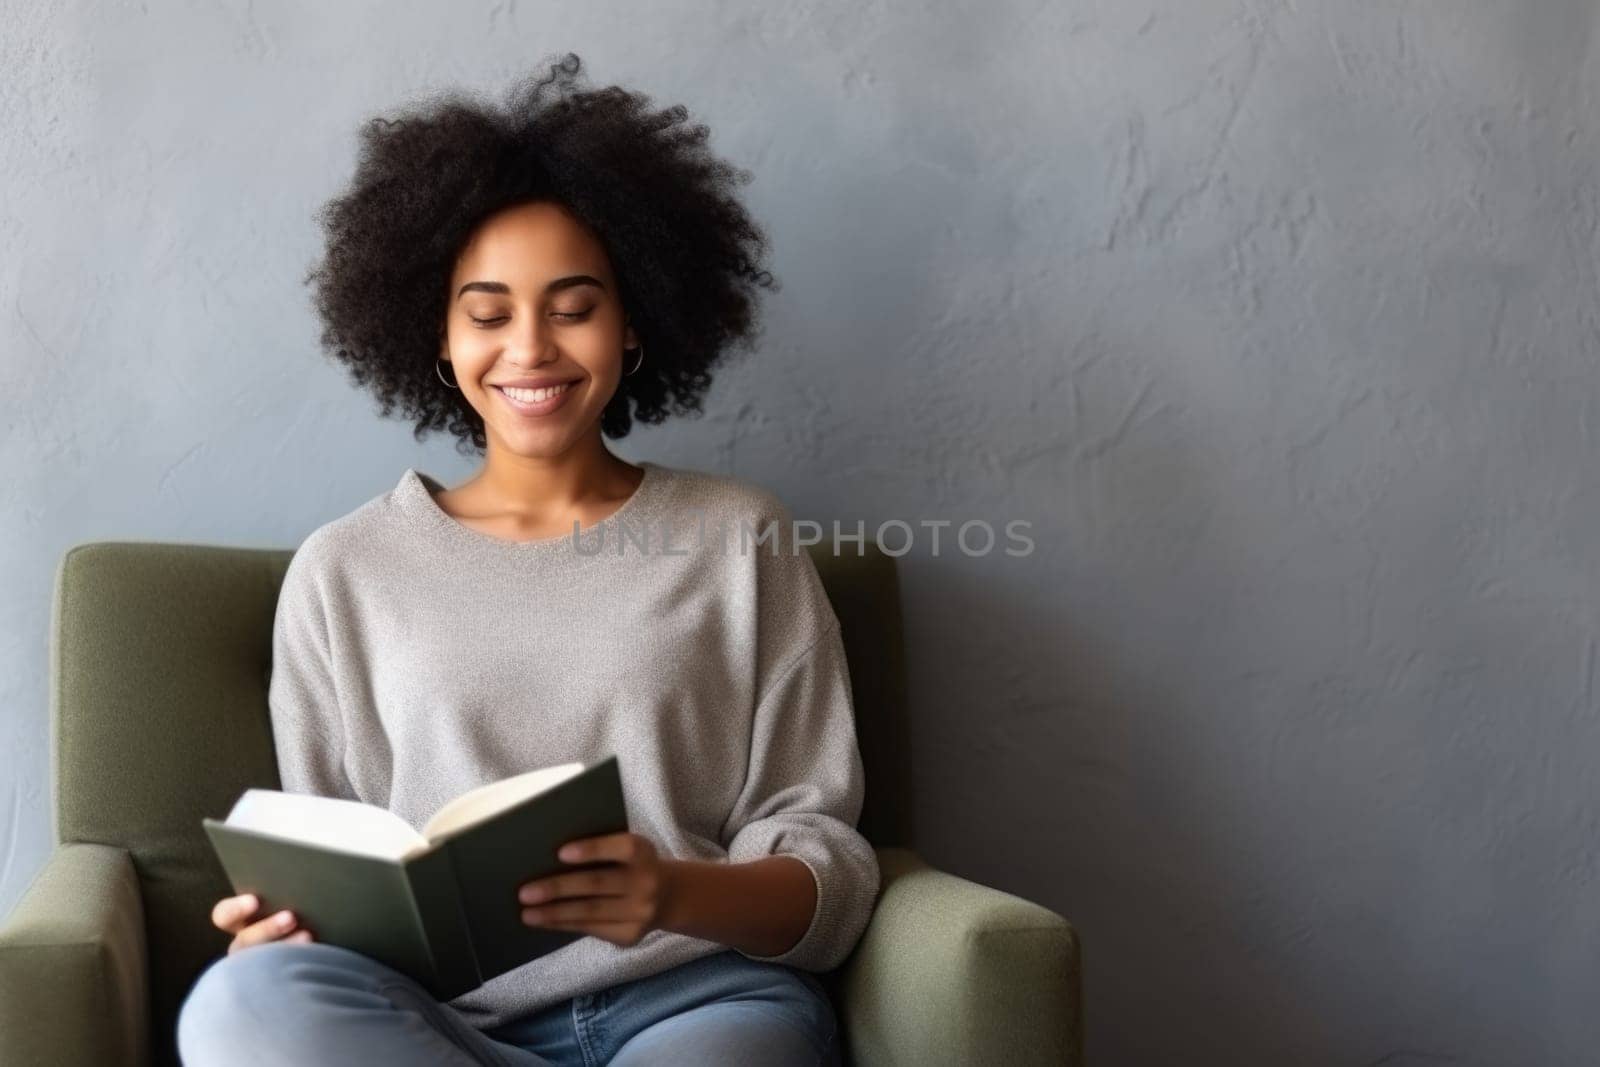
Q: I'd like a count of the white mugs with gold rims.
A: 0